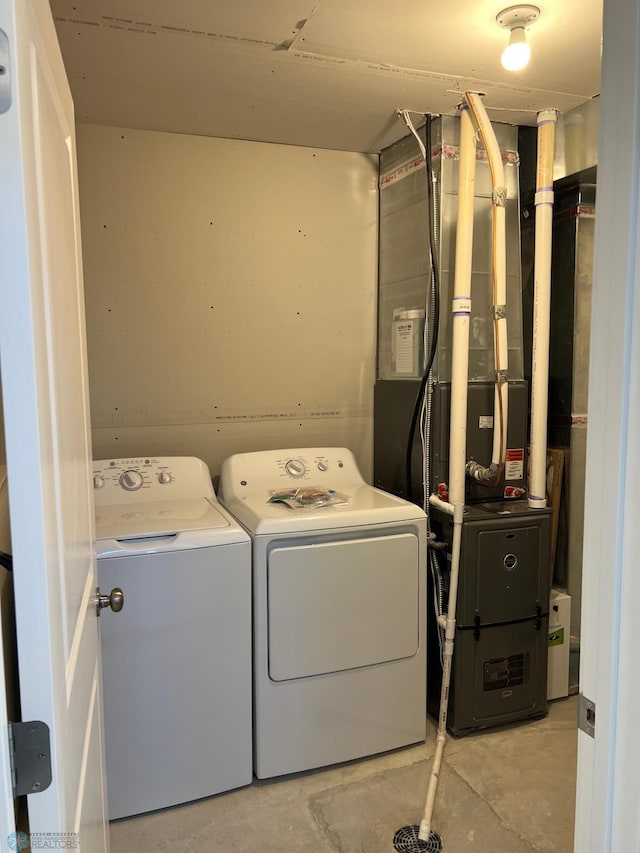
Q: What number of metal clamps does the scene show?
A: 3